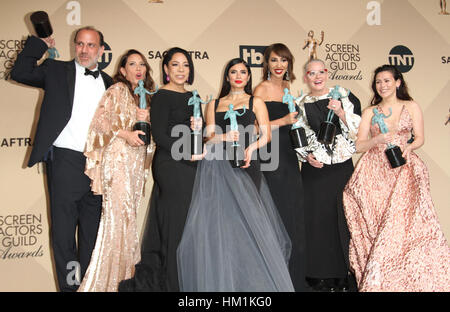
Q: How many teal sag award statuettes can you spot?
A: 7